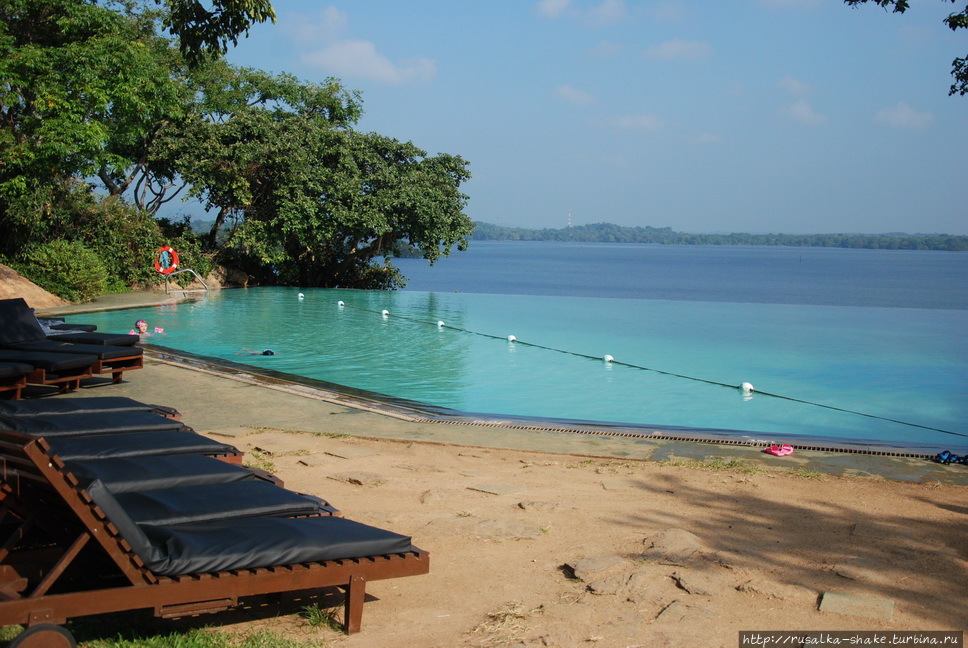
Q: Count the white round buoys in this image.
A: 7